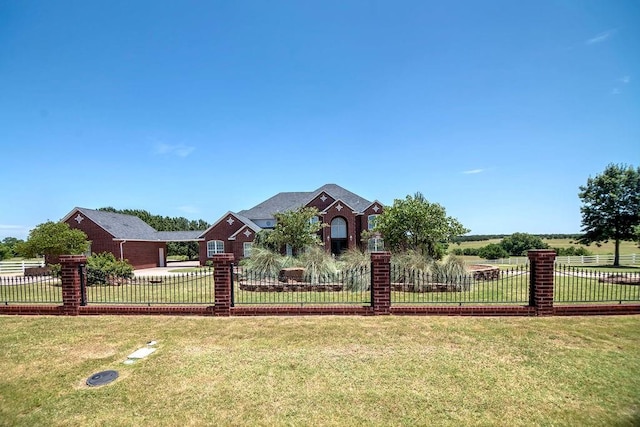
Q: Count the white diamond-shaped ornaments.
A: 6